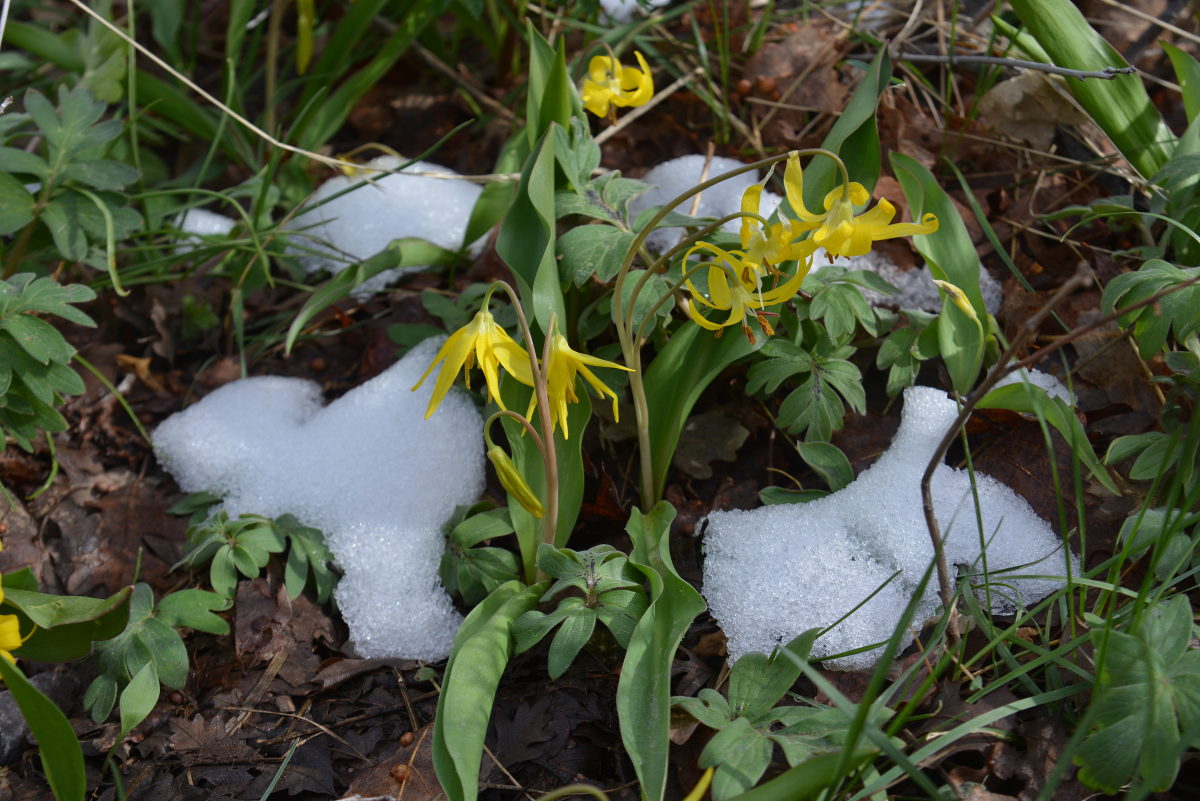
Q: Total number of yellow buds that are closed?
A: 2